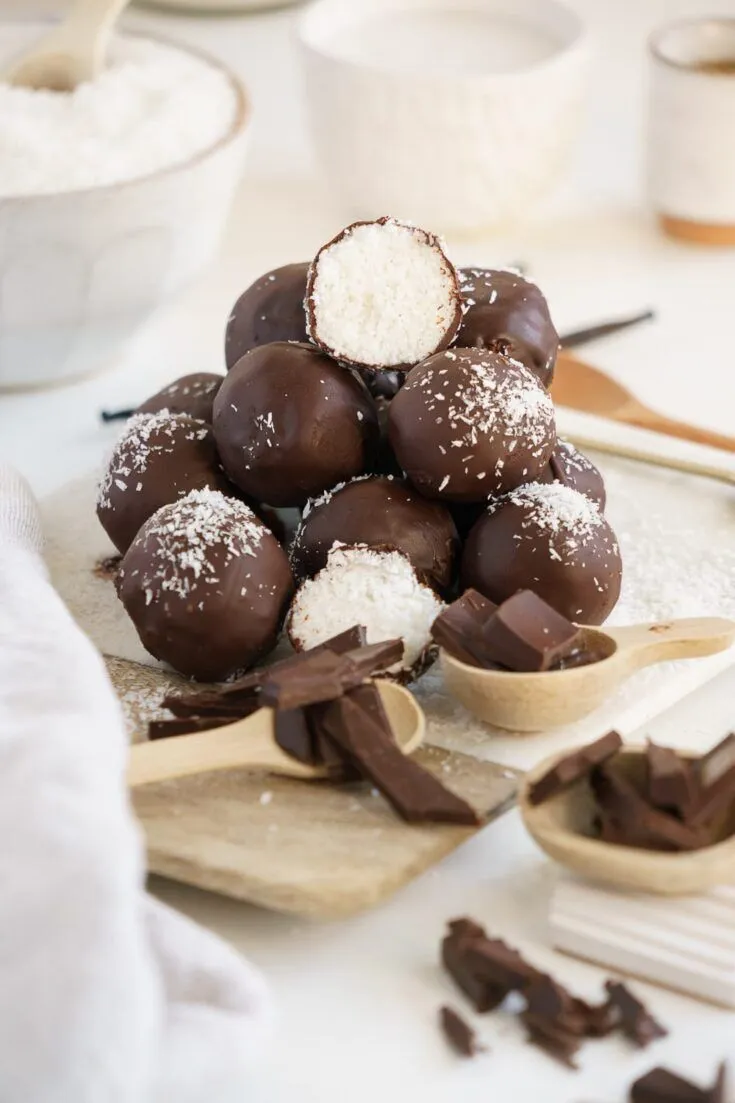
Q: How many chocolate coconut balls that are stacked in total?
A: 12